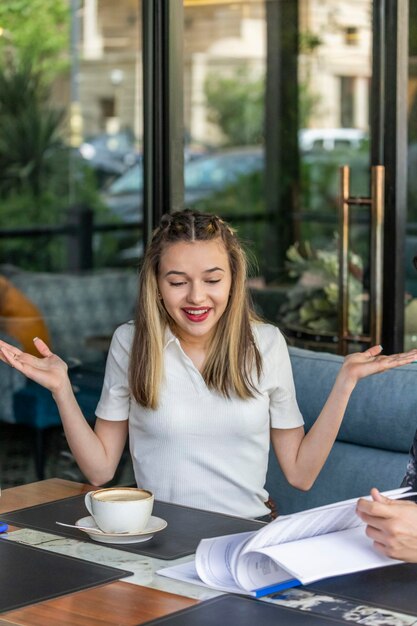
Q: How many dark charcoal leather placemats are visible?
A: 4